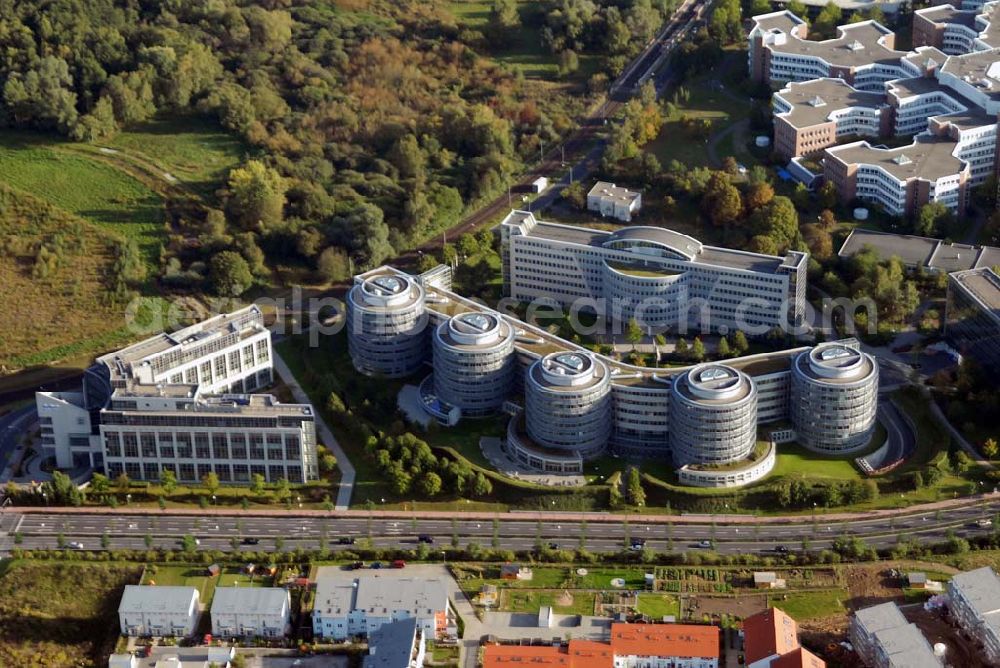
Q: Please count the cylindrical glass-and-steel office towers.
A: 5